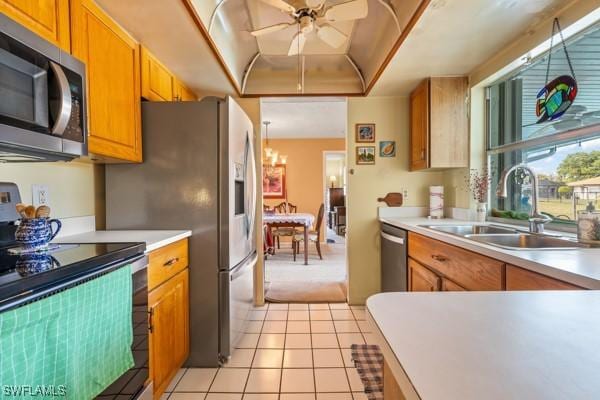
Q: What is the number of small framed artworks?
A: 3